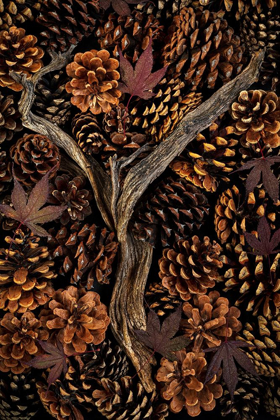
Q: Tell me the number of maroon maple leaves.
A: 8